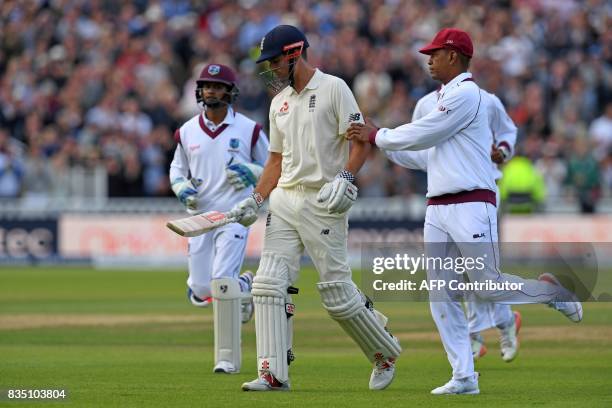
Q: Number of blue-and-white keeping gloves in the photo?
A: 2